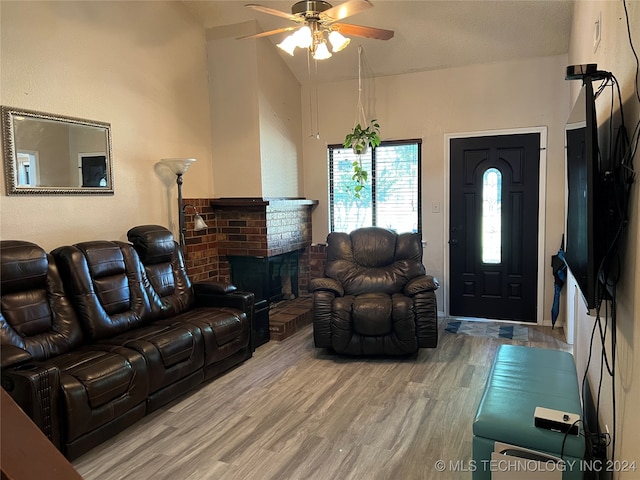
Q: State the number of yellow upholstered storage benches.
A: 0